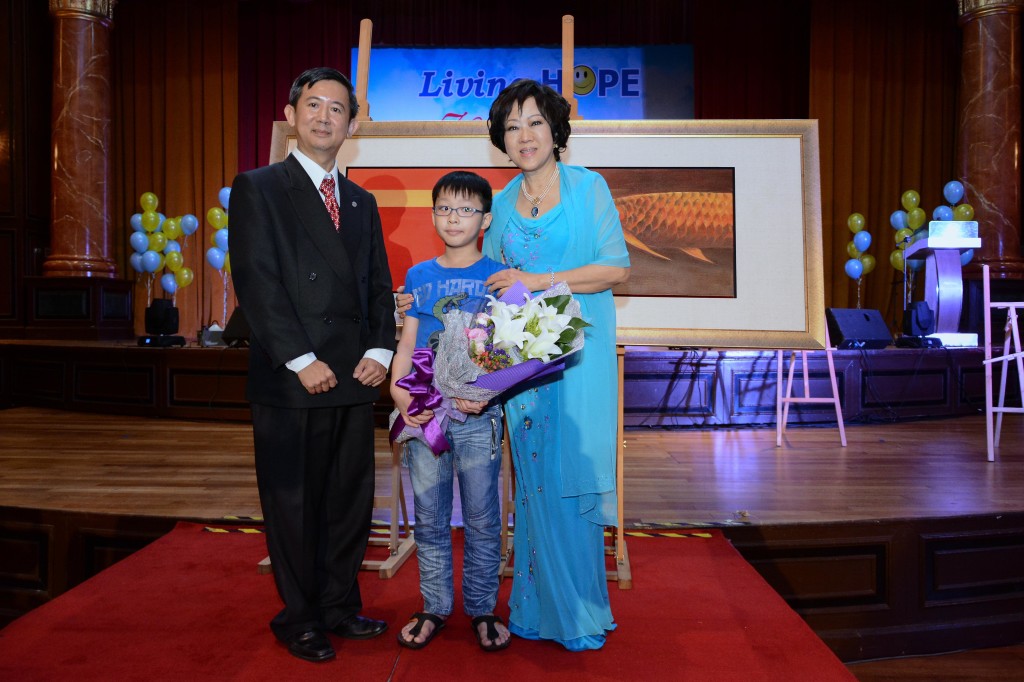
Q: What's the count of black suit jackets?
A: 1